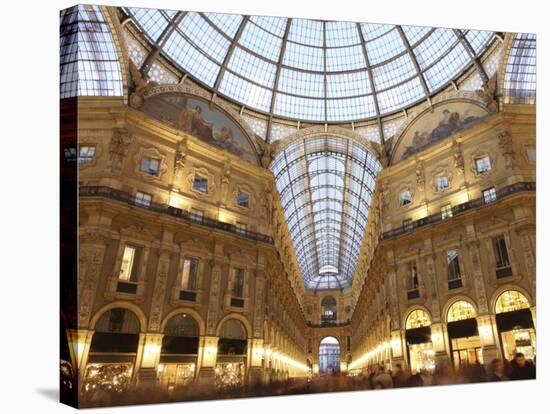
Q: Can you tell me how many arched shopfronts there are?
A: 6